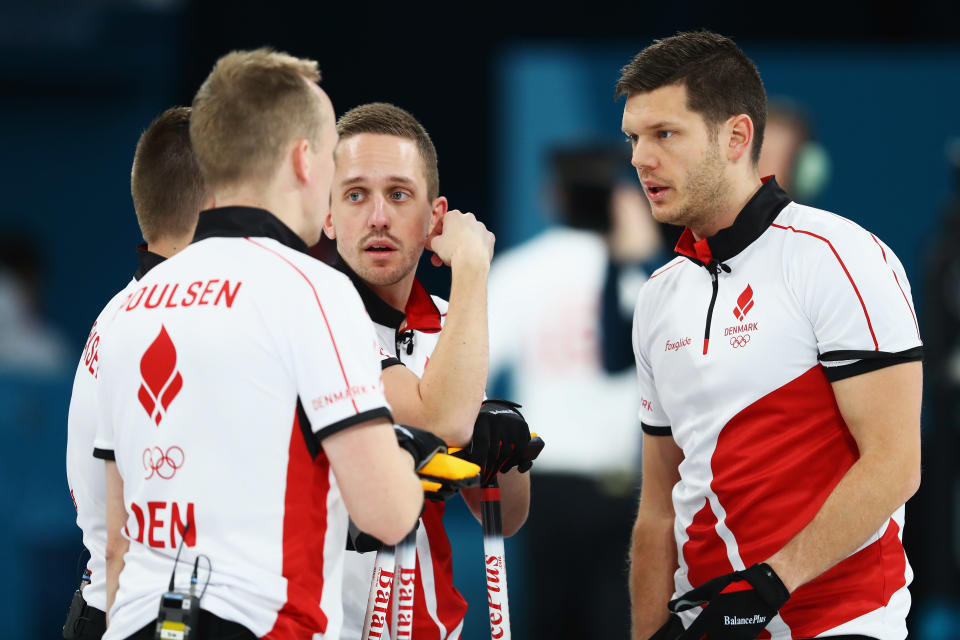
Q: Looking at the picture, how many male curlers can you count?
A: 4